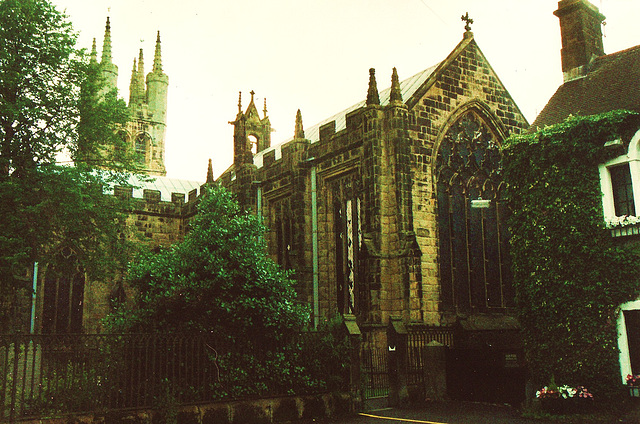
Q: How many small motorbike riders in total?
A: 0